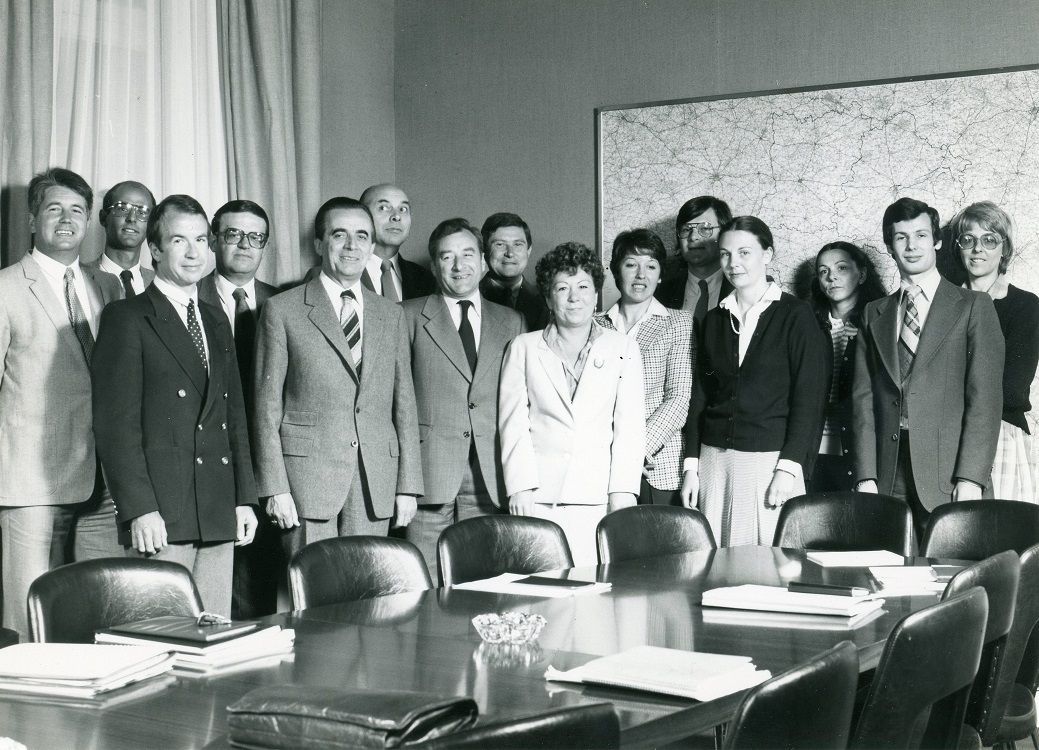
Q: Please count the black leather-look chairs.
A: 11